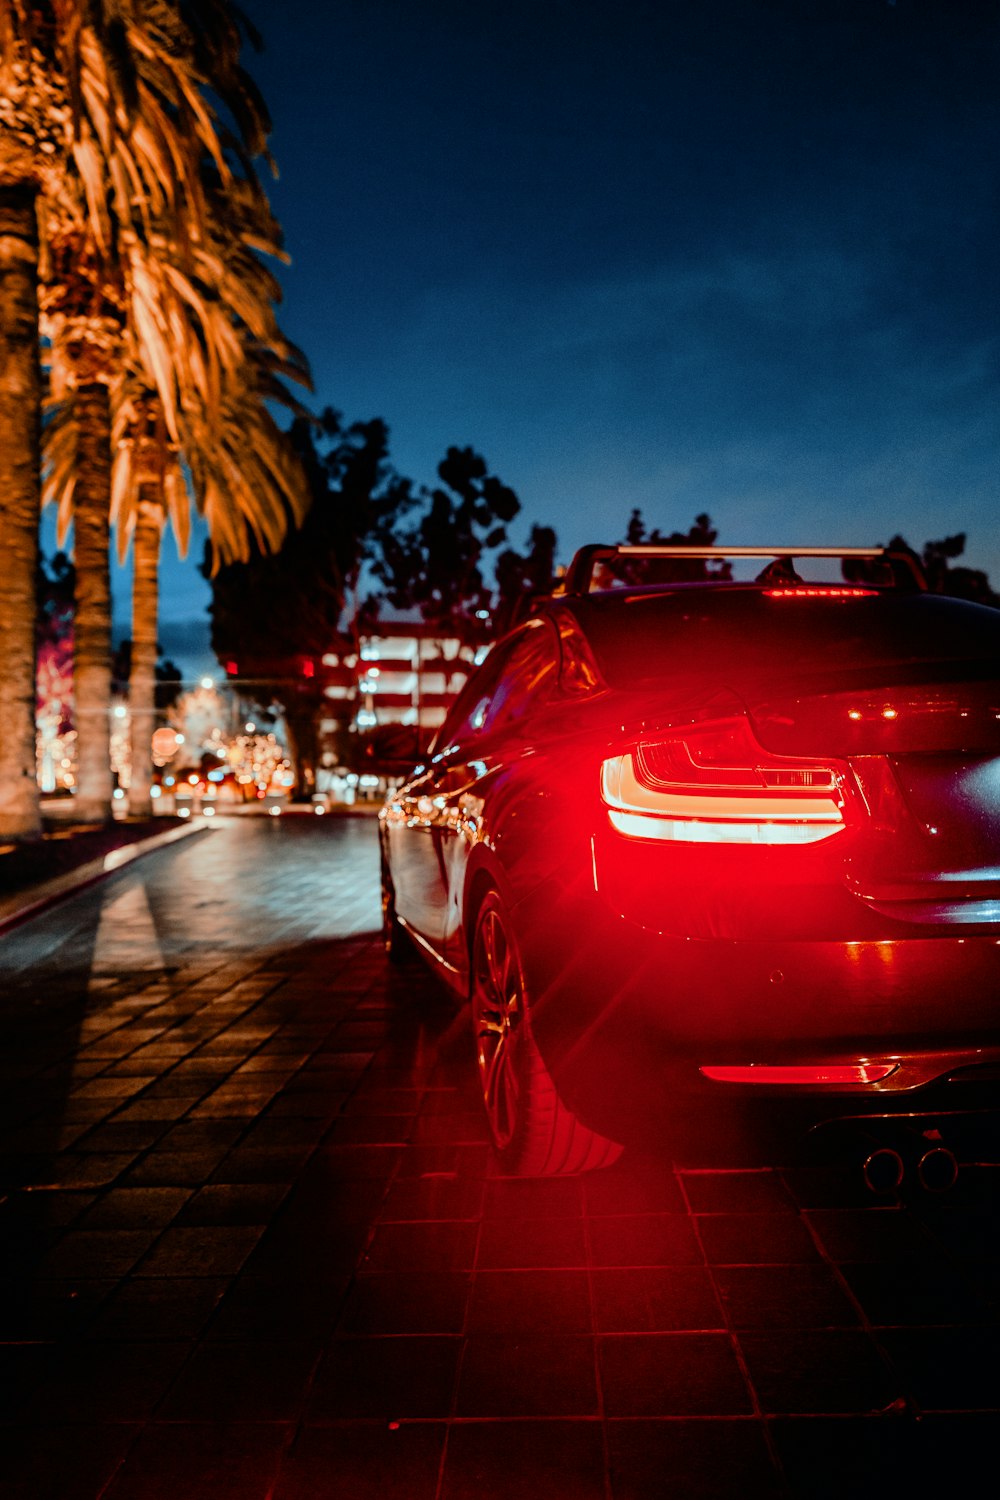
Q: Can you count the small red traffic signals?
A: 2